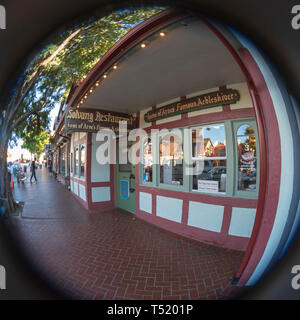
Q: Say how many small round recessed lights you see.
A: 9